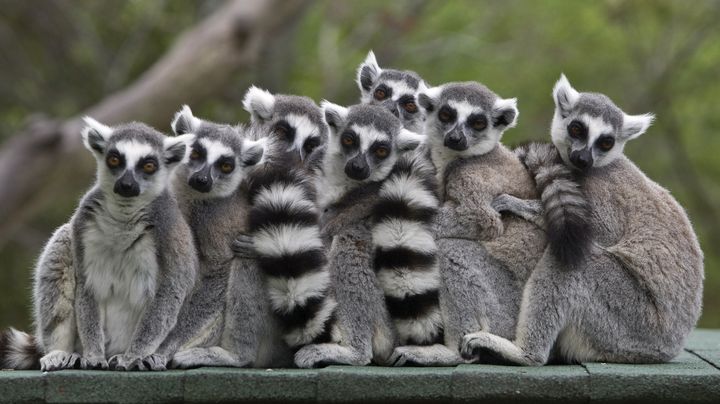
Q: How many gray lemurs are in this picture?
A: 7